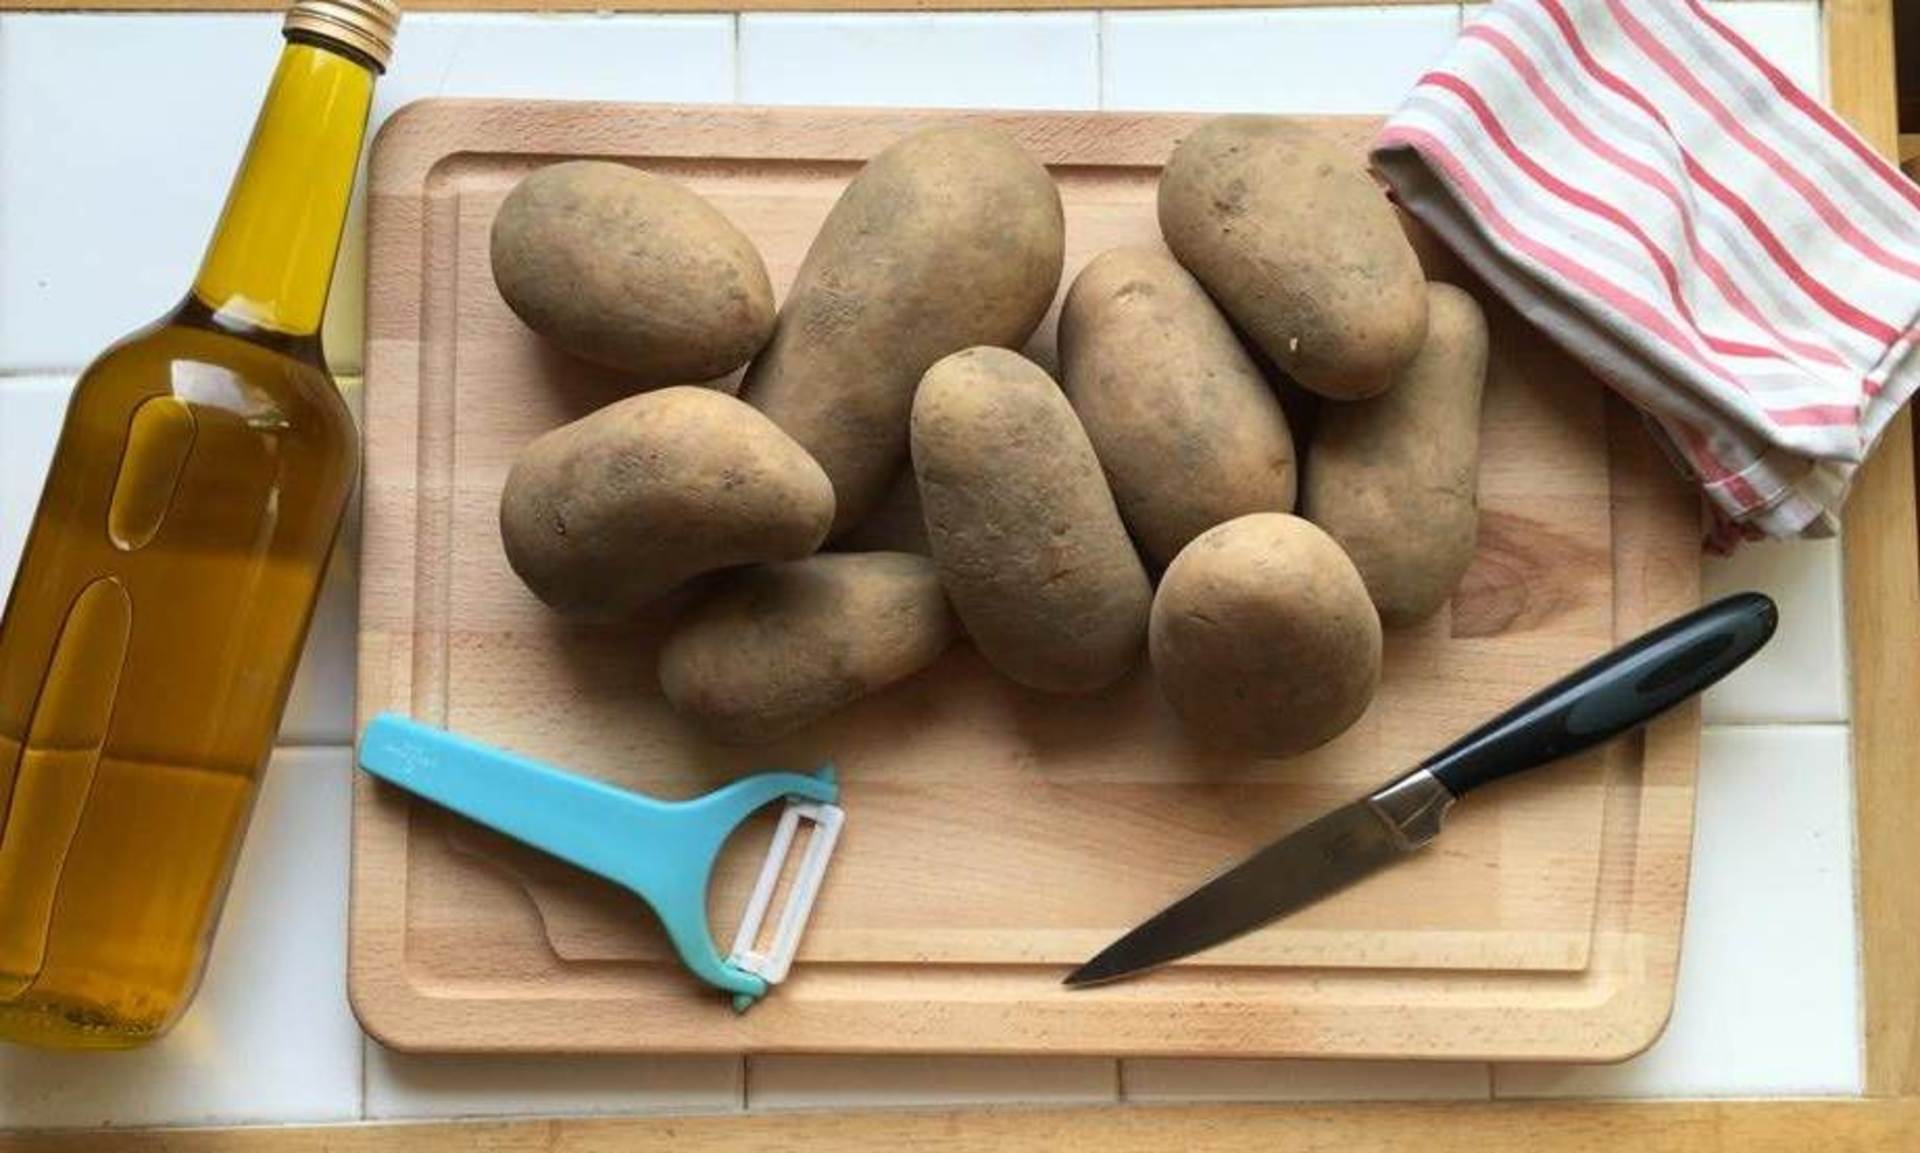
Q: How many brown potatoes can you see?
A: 9